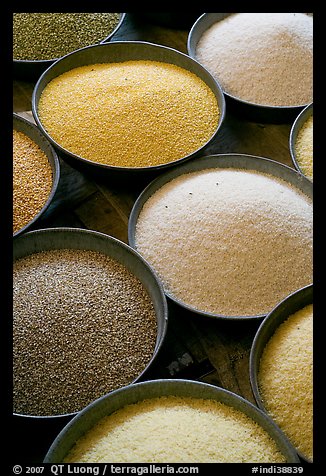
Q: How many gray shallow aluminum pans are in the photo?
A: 9